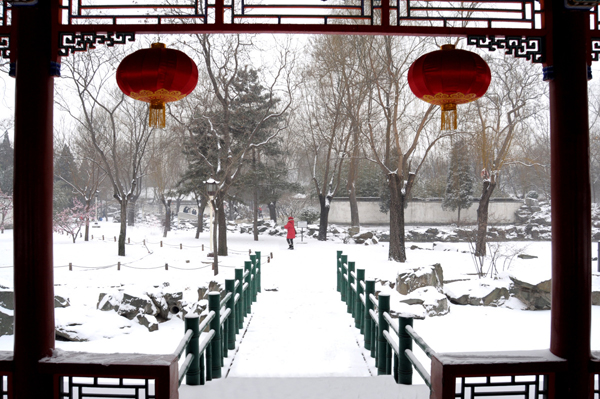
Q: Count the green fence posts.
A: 14